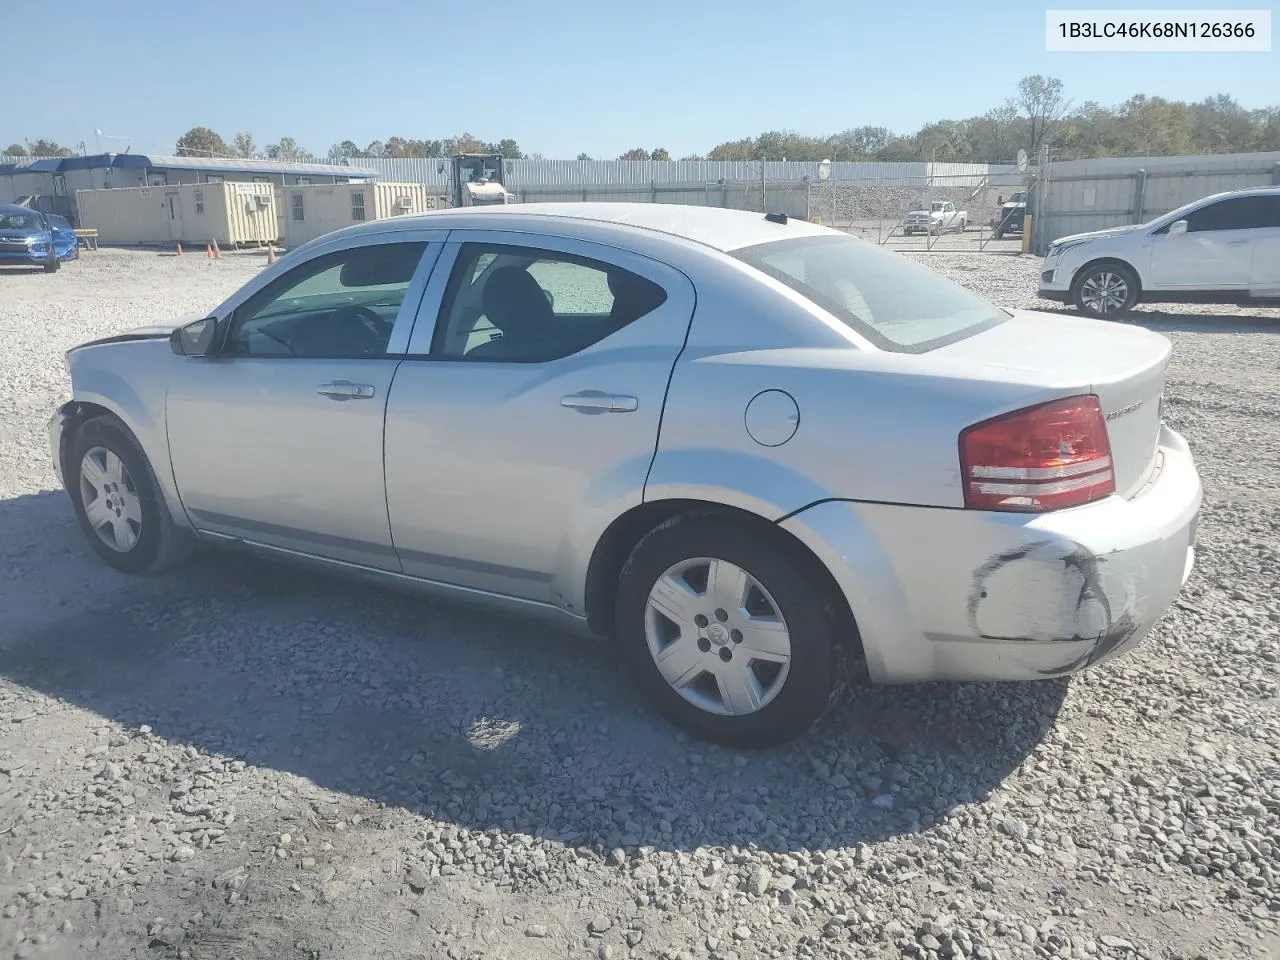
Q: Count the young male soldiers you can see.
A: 0